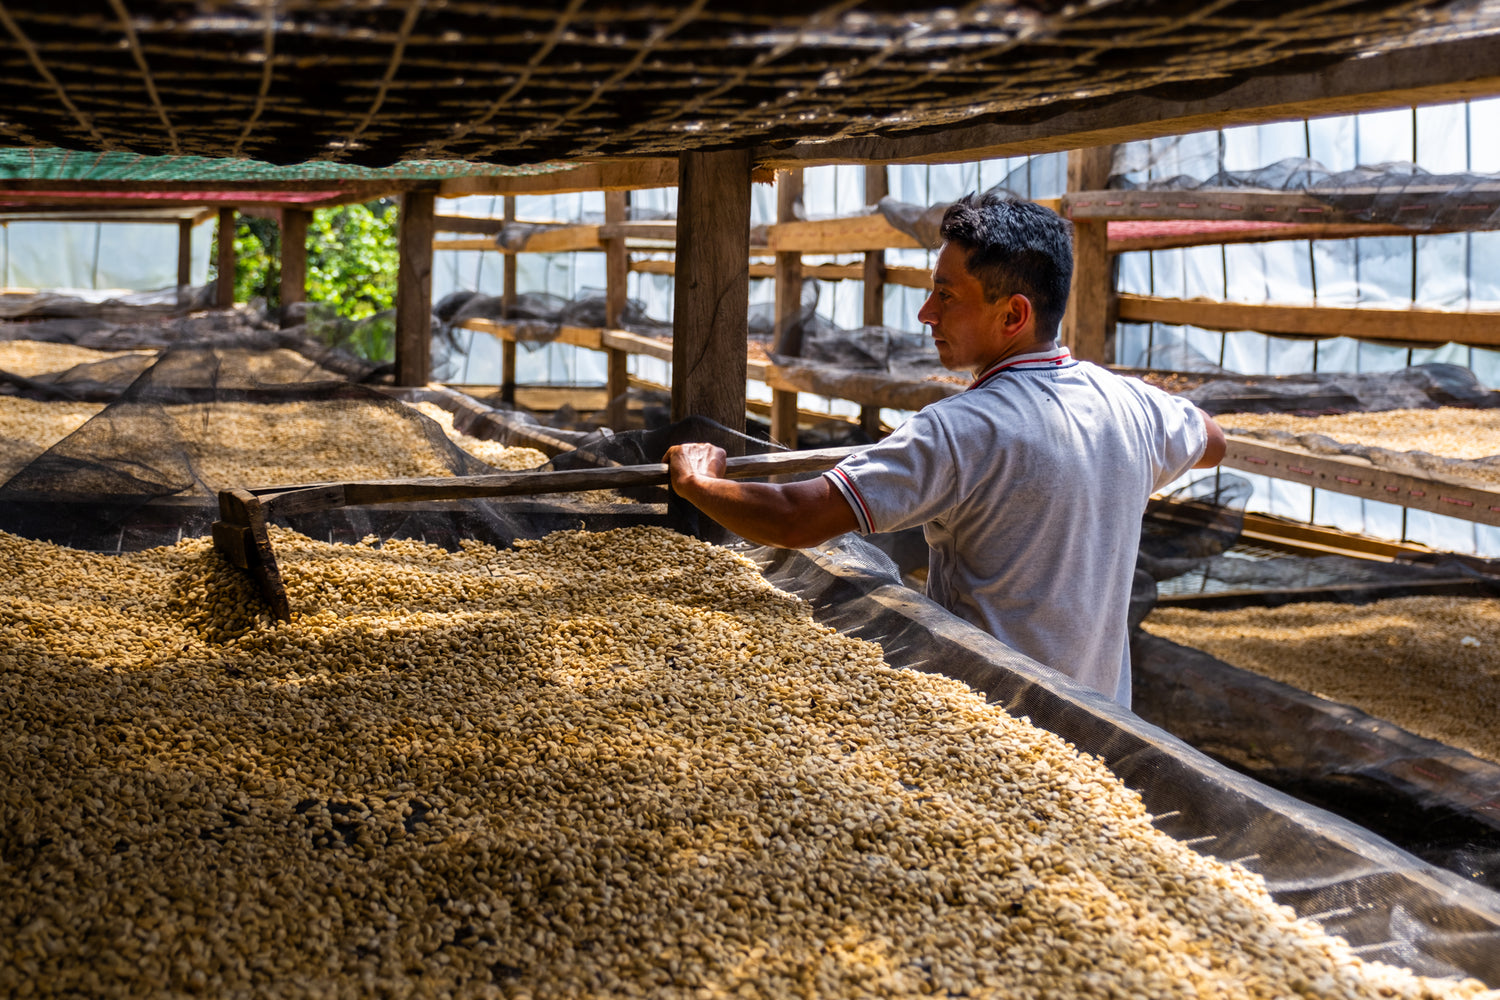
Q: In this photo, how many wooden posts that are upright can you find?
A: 10